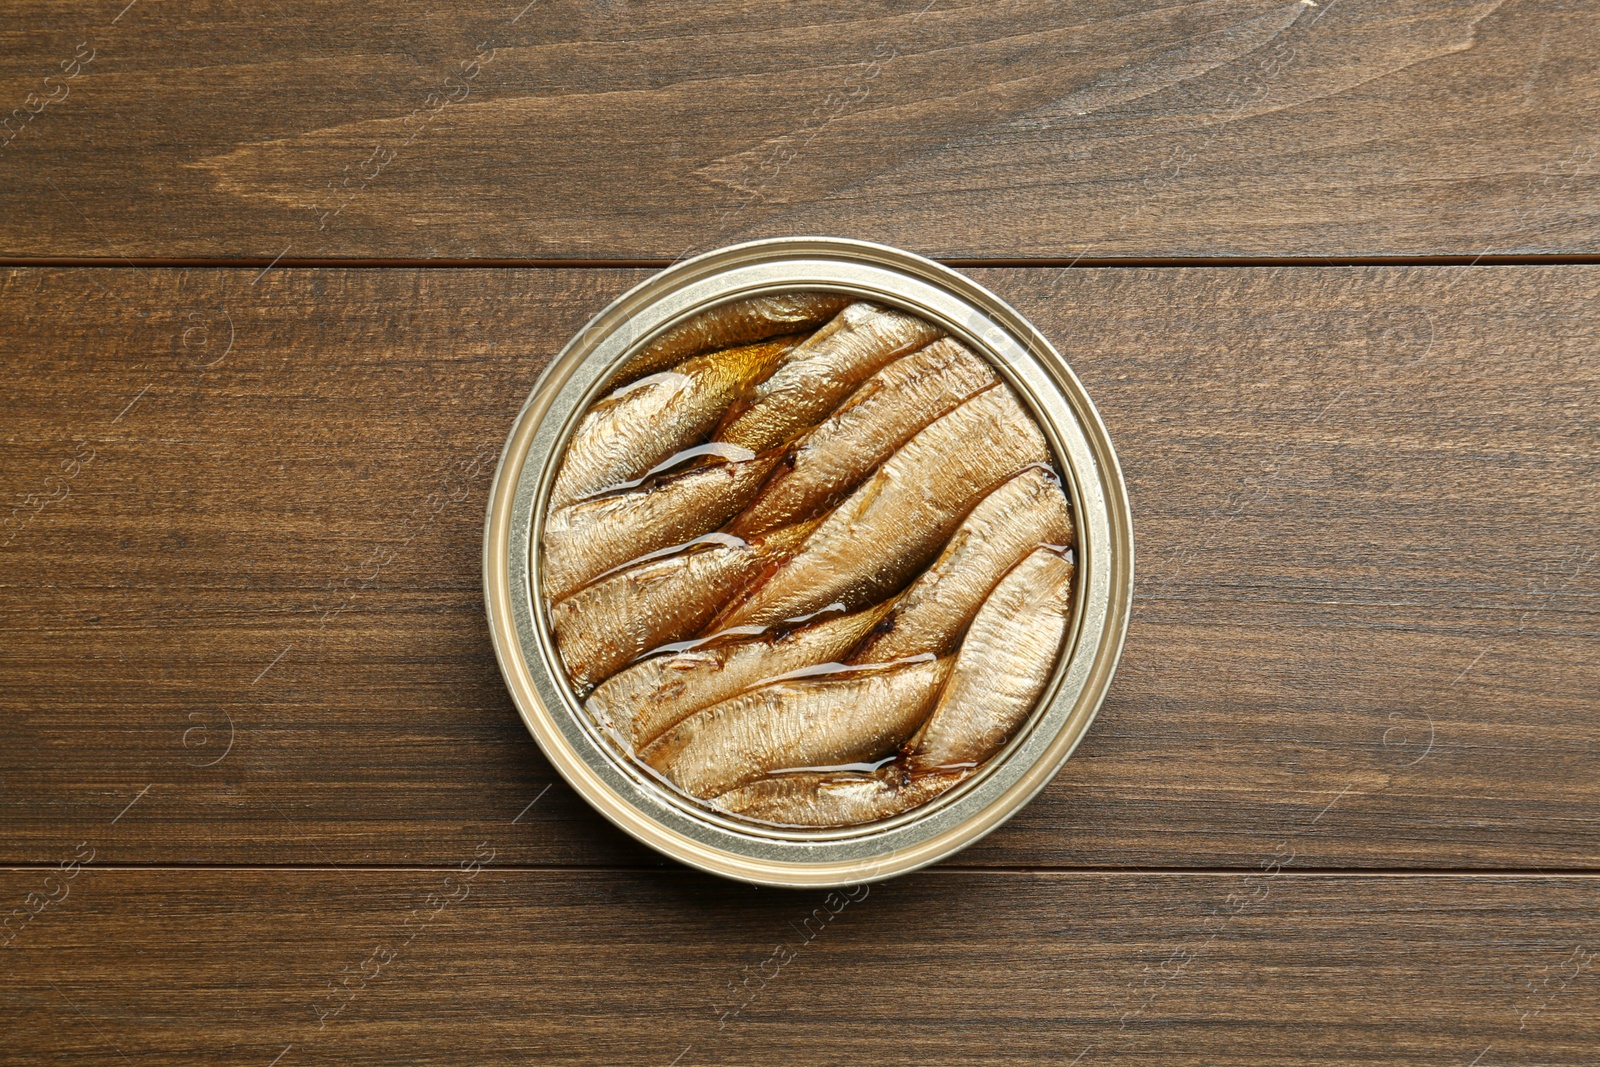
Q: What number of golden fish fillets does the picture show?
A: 12